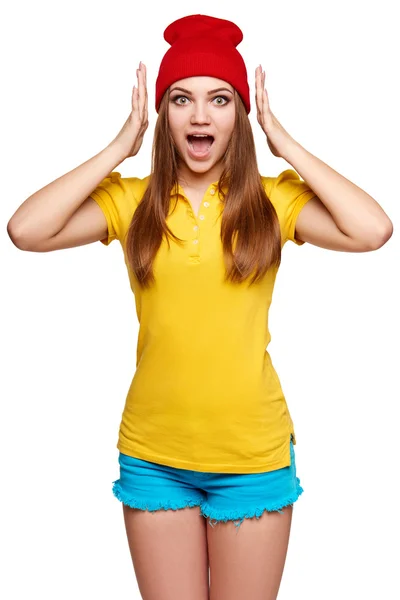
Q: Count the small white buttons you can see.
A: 5